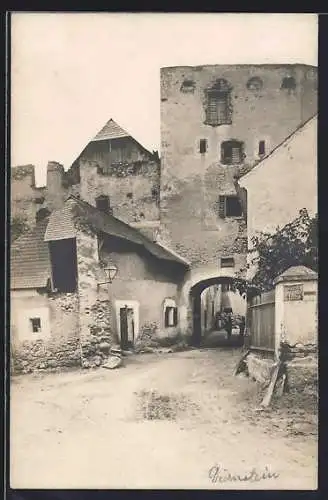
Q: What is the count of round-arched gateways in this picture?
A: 1